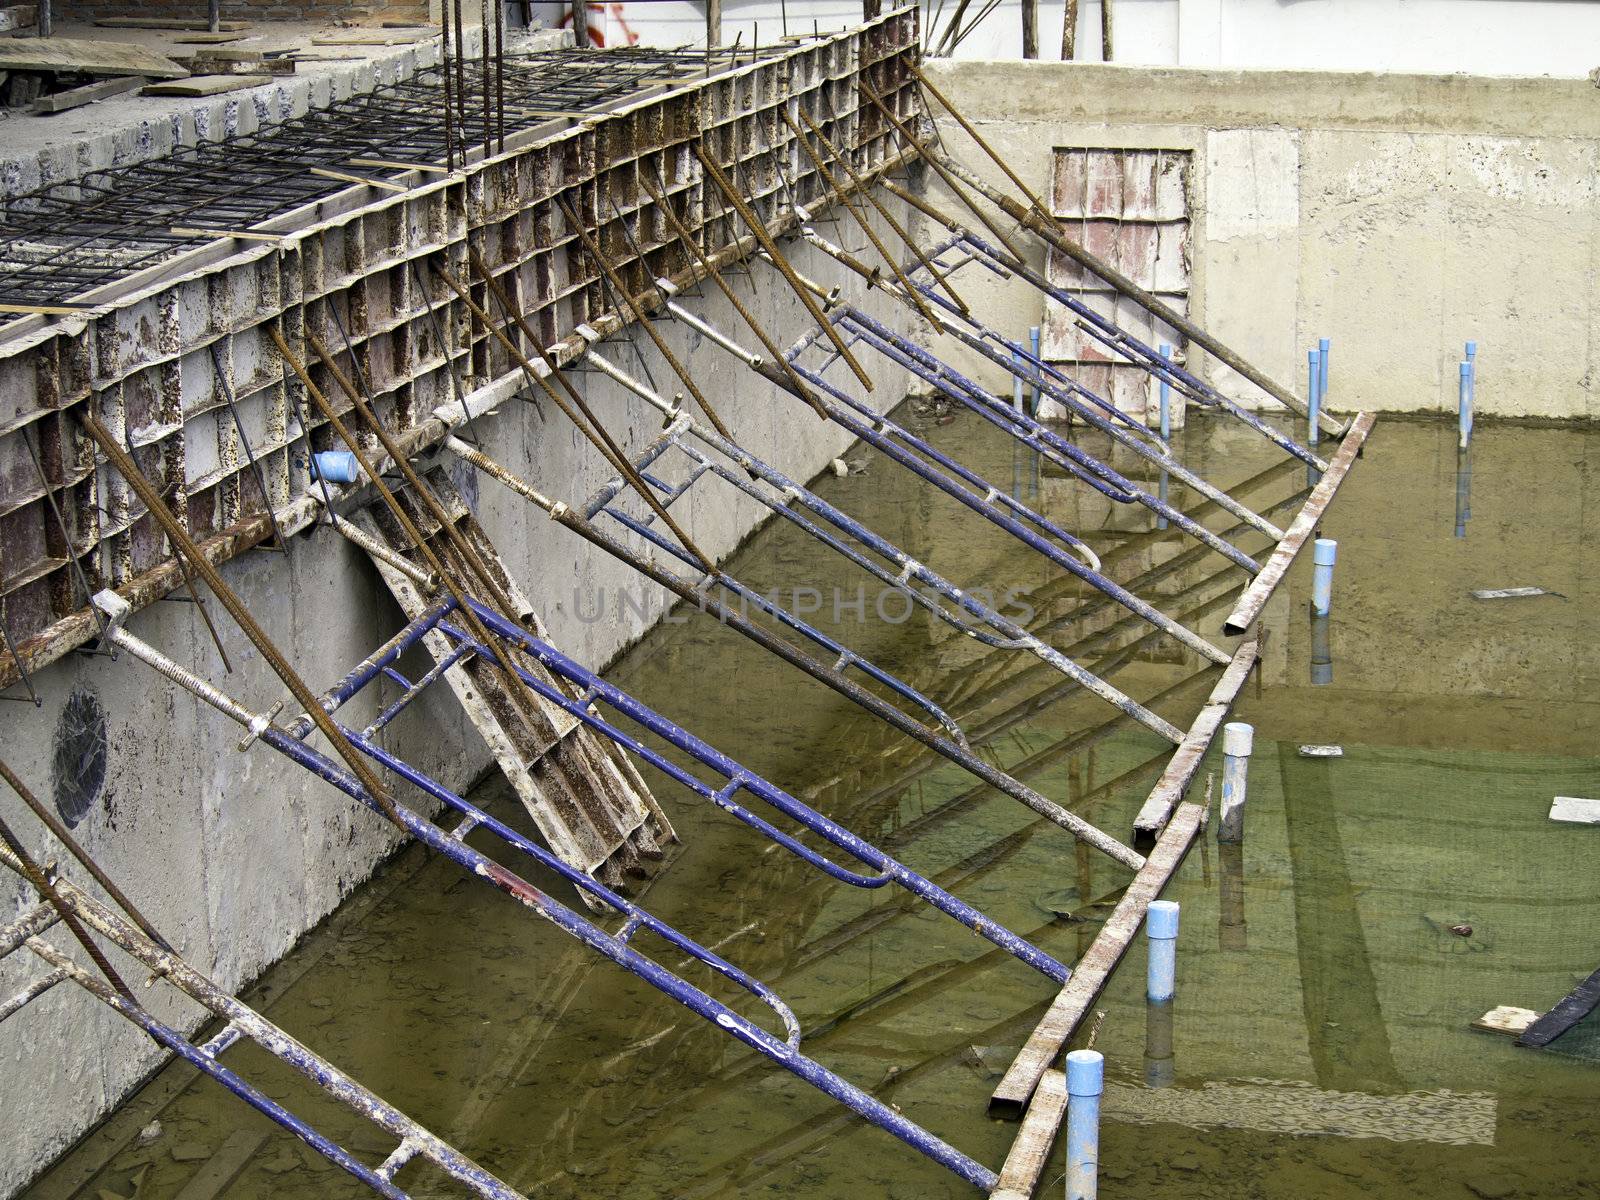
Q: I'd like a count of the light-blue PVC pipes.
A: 12